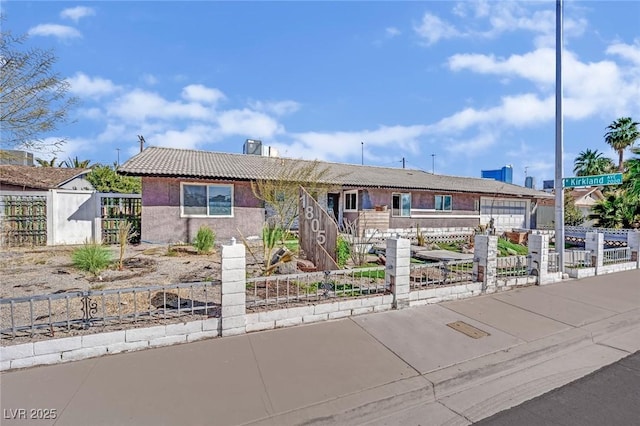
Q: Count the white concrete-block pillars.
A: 6